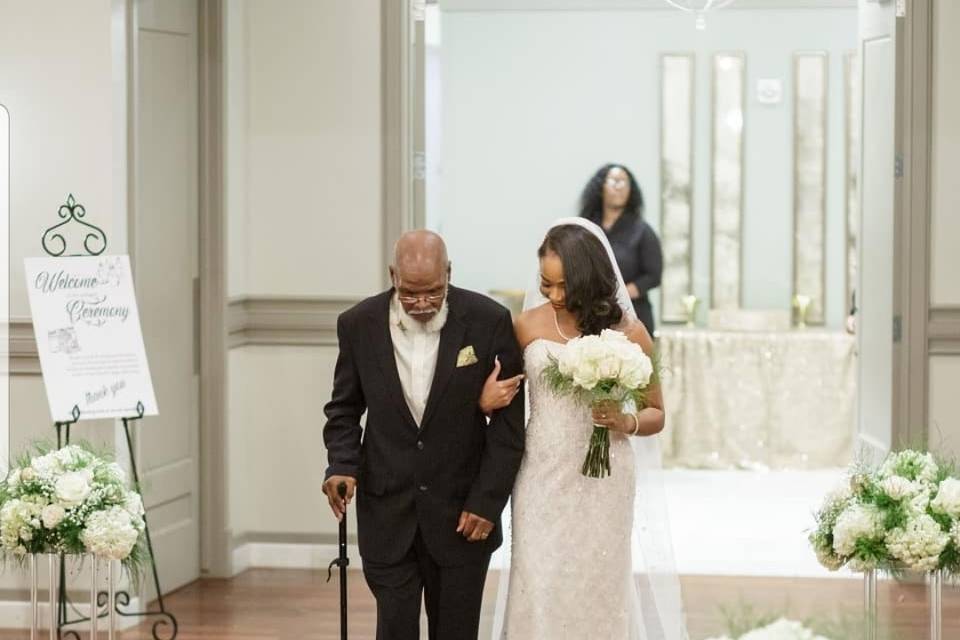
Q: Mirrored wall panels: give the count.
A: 4